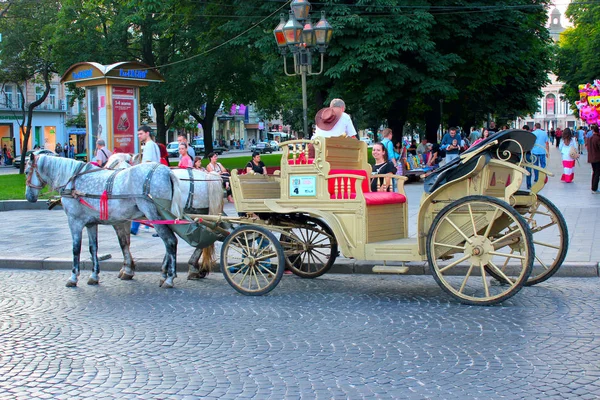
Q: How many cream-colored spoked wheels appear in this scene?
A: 4